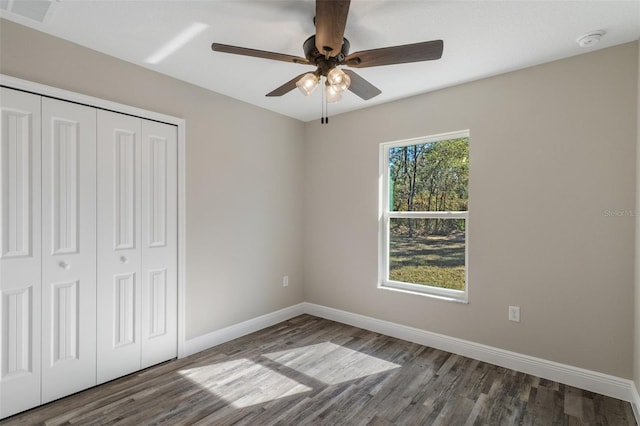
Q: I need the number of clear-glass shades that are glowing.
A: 3